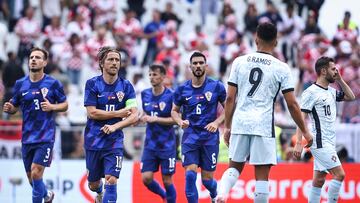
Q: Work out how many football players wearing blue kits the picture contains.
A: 4